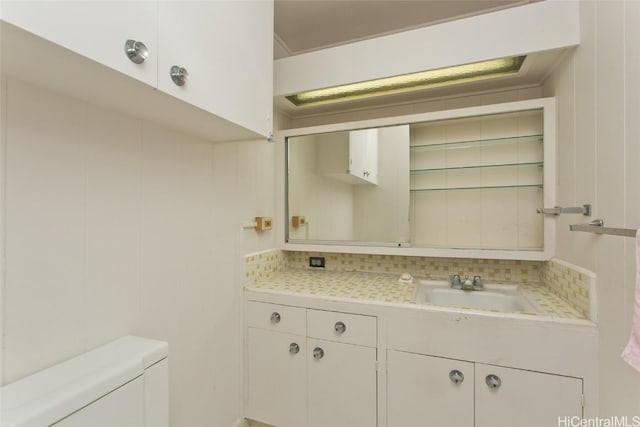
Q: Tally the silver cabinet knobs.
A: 8